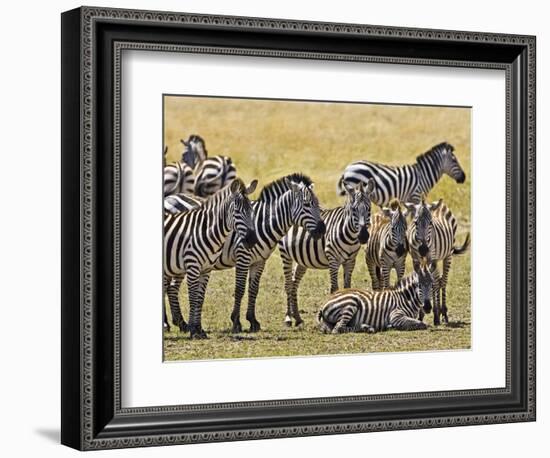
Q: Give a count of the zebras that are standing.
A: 8